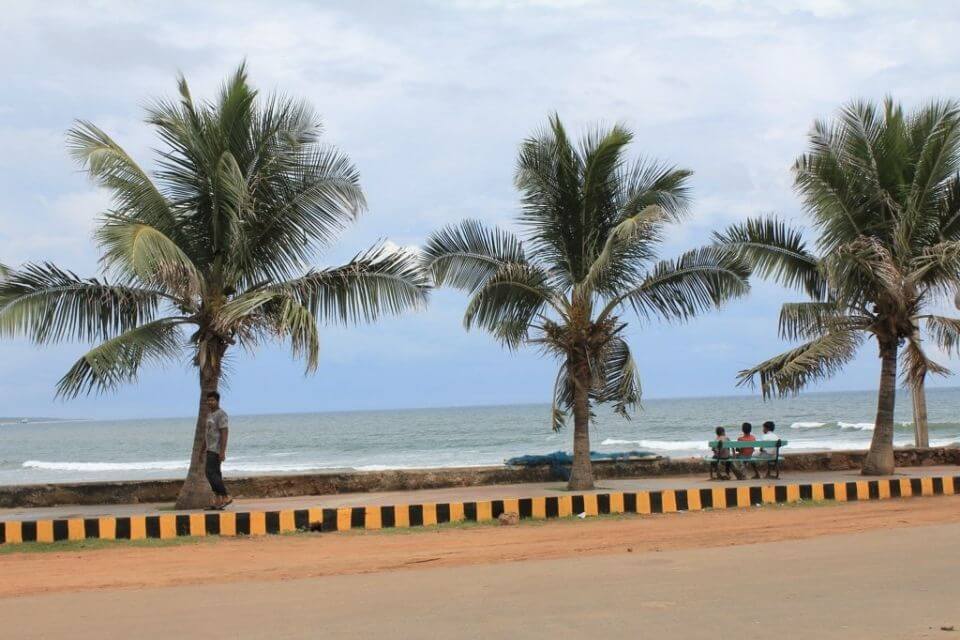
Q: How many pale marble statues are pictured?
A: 0